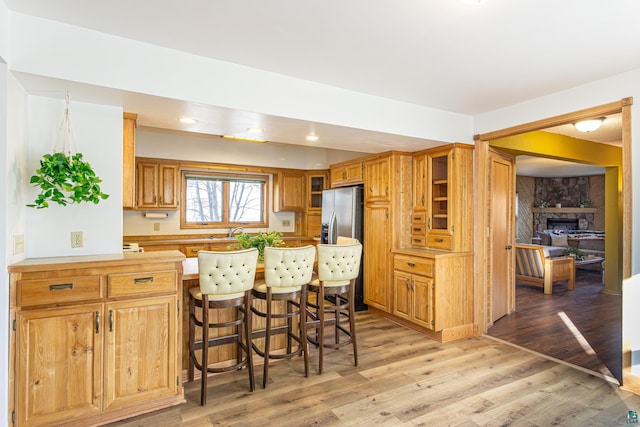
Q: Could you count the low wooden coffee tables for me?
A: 1